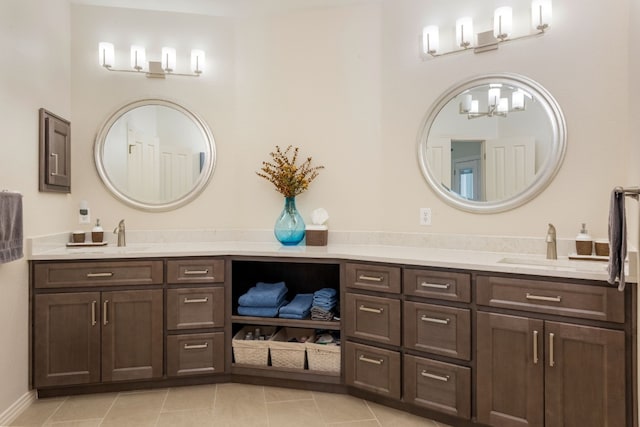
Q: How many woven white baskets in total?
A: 3